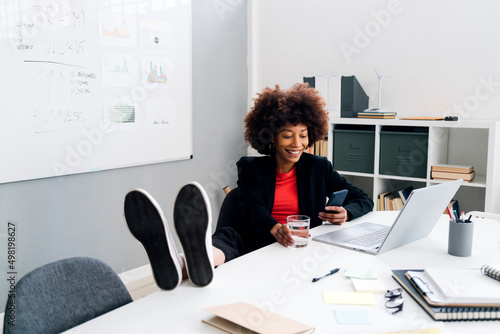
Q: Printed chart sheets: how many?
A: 6